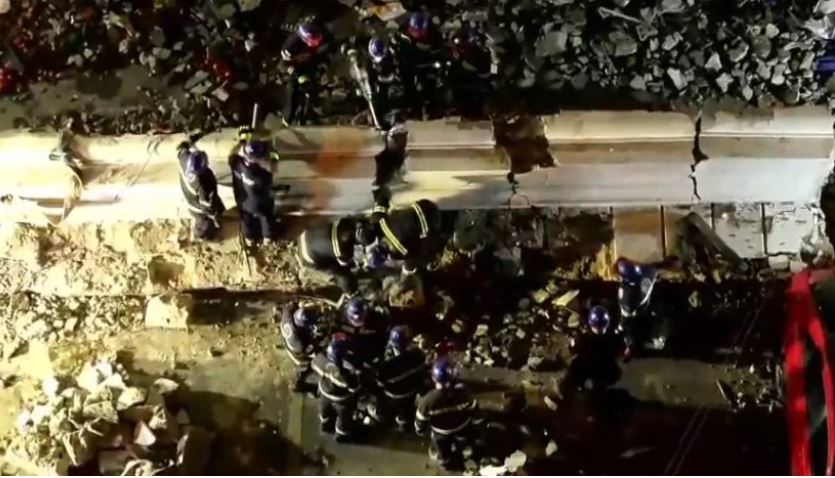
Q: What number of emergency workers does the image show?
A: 15